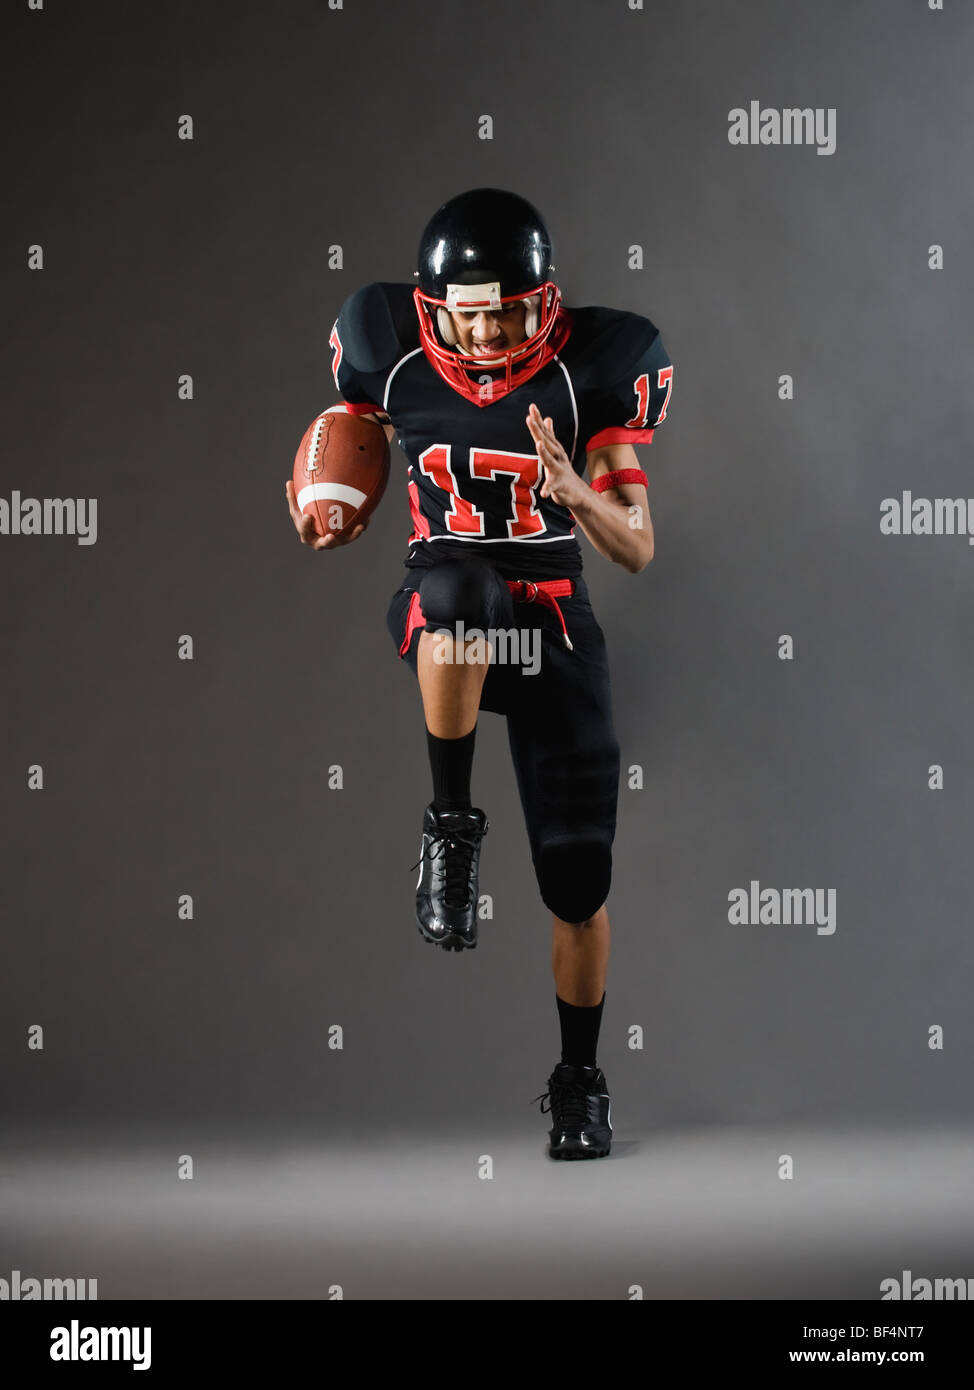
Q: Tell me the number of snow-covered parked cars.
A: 0